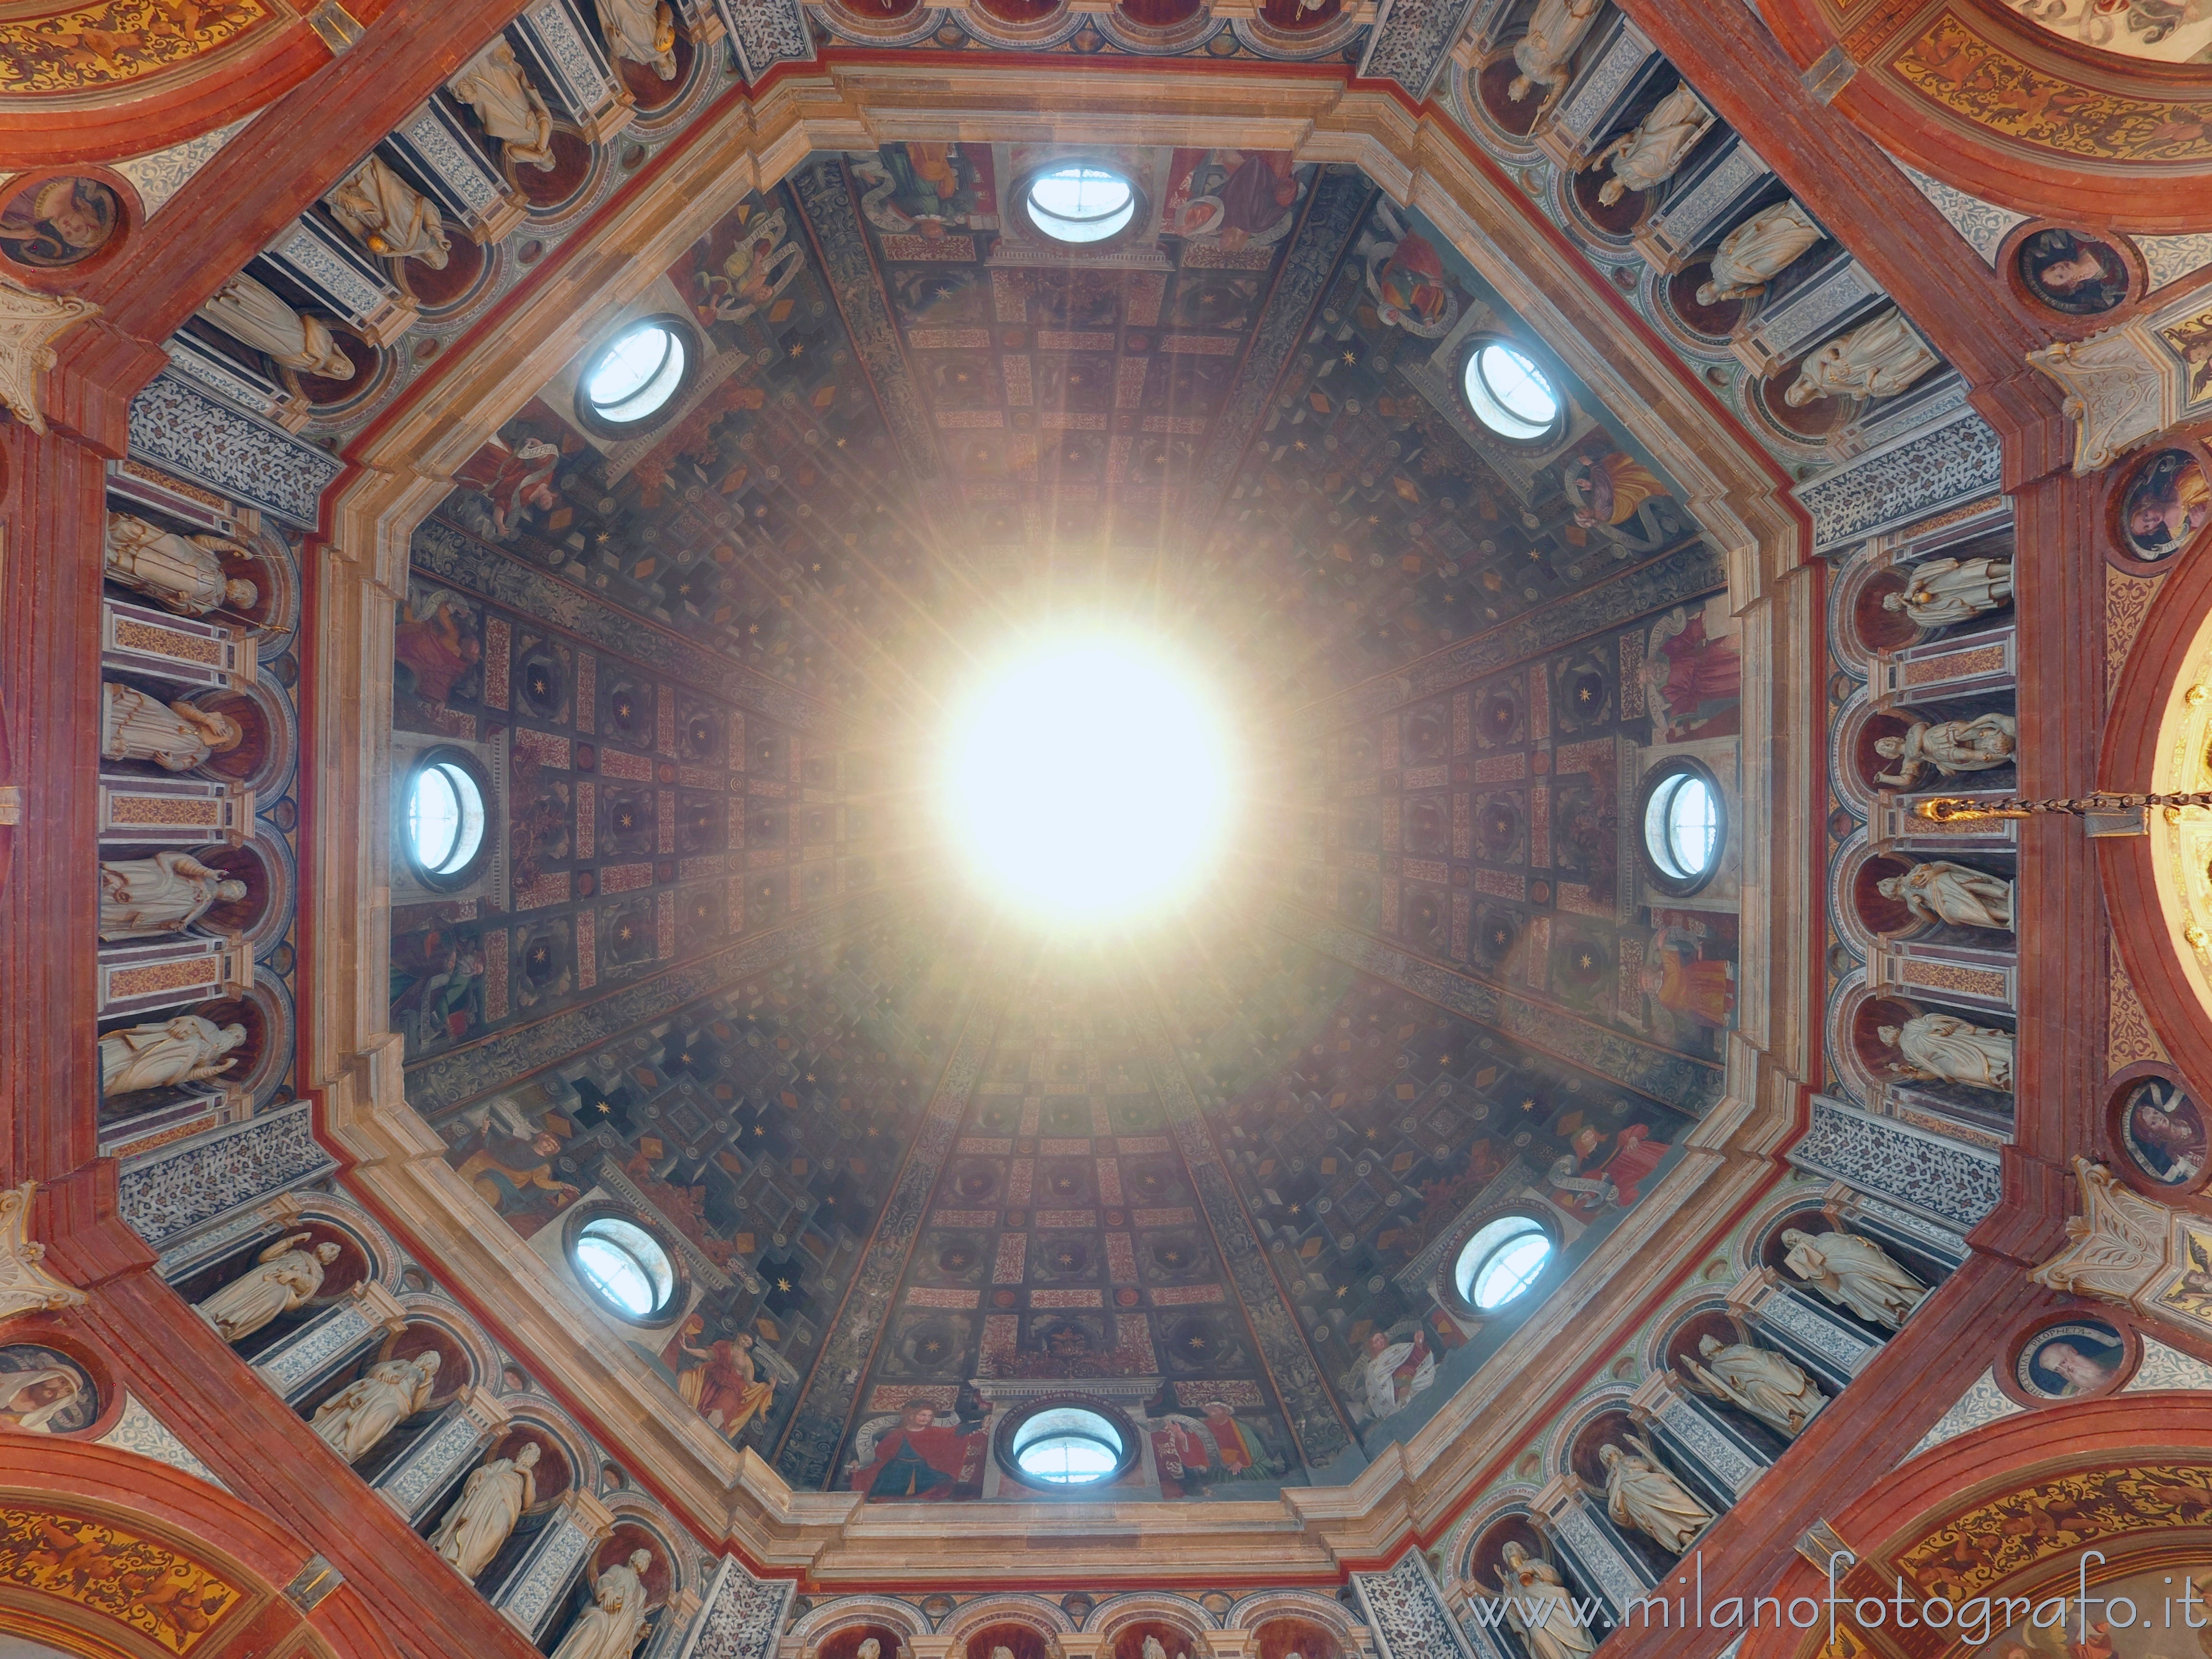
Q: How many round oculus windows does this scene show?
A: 8